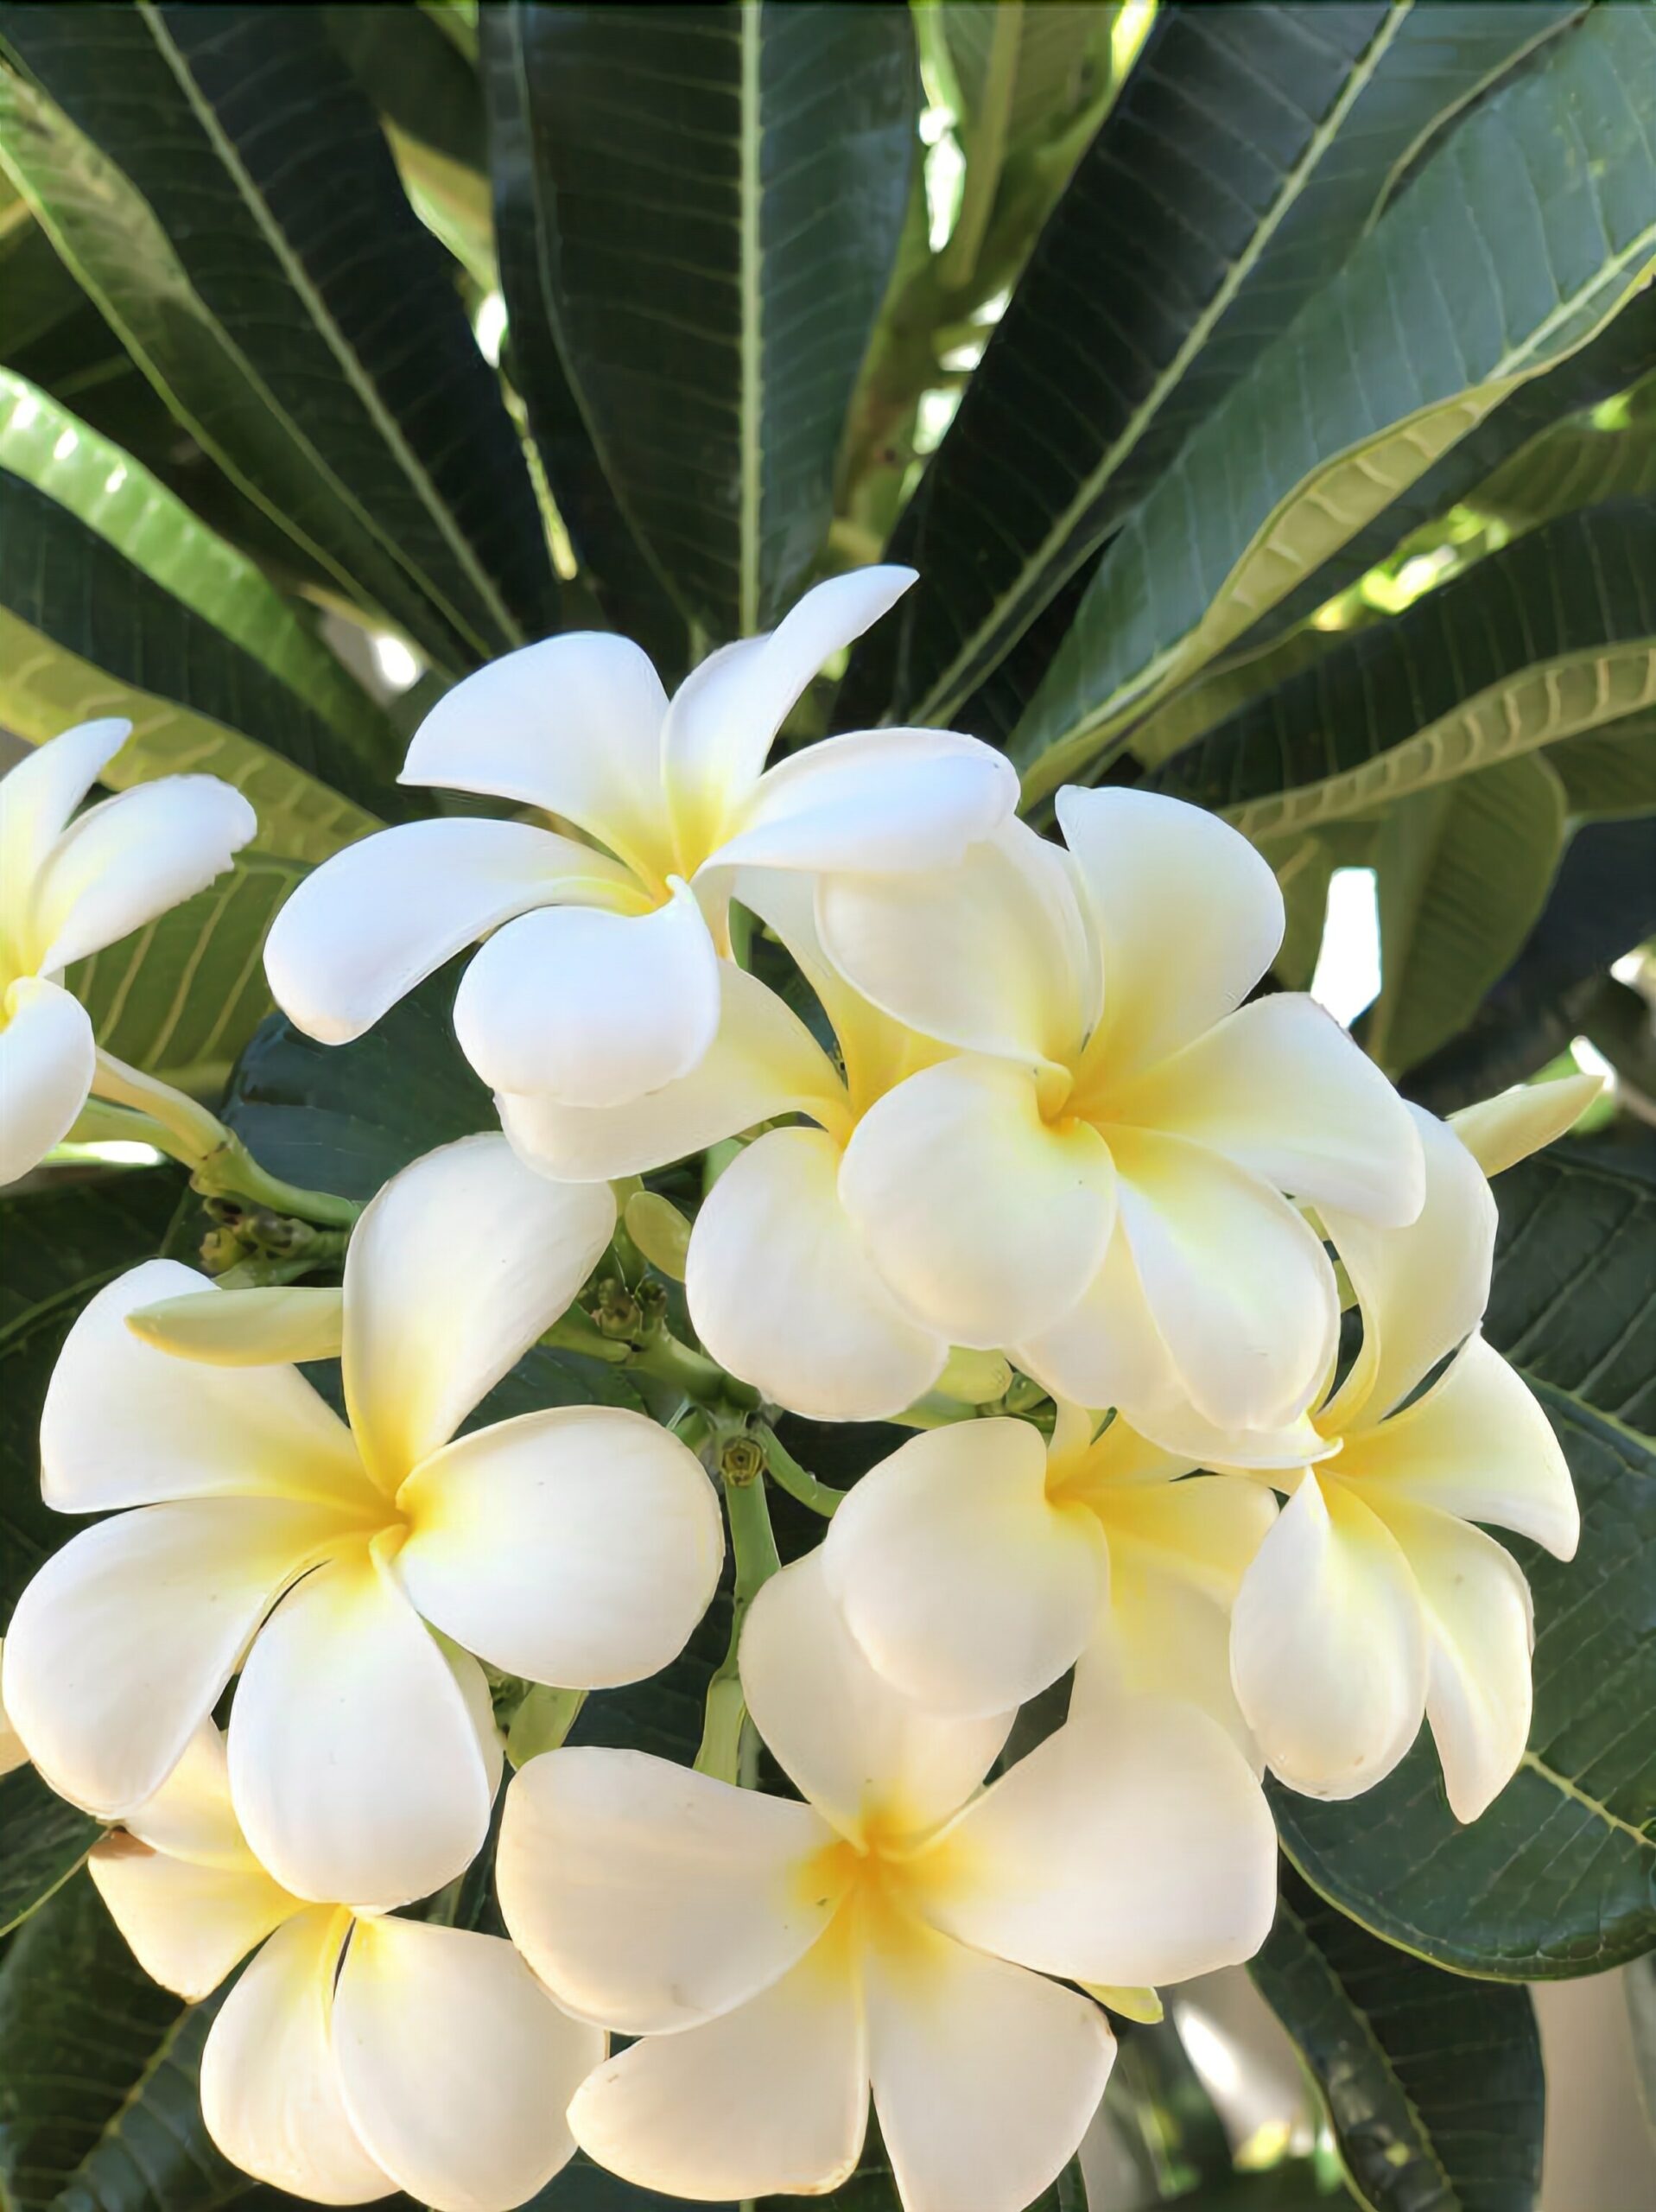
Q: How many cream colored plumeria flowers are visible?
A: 9